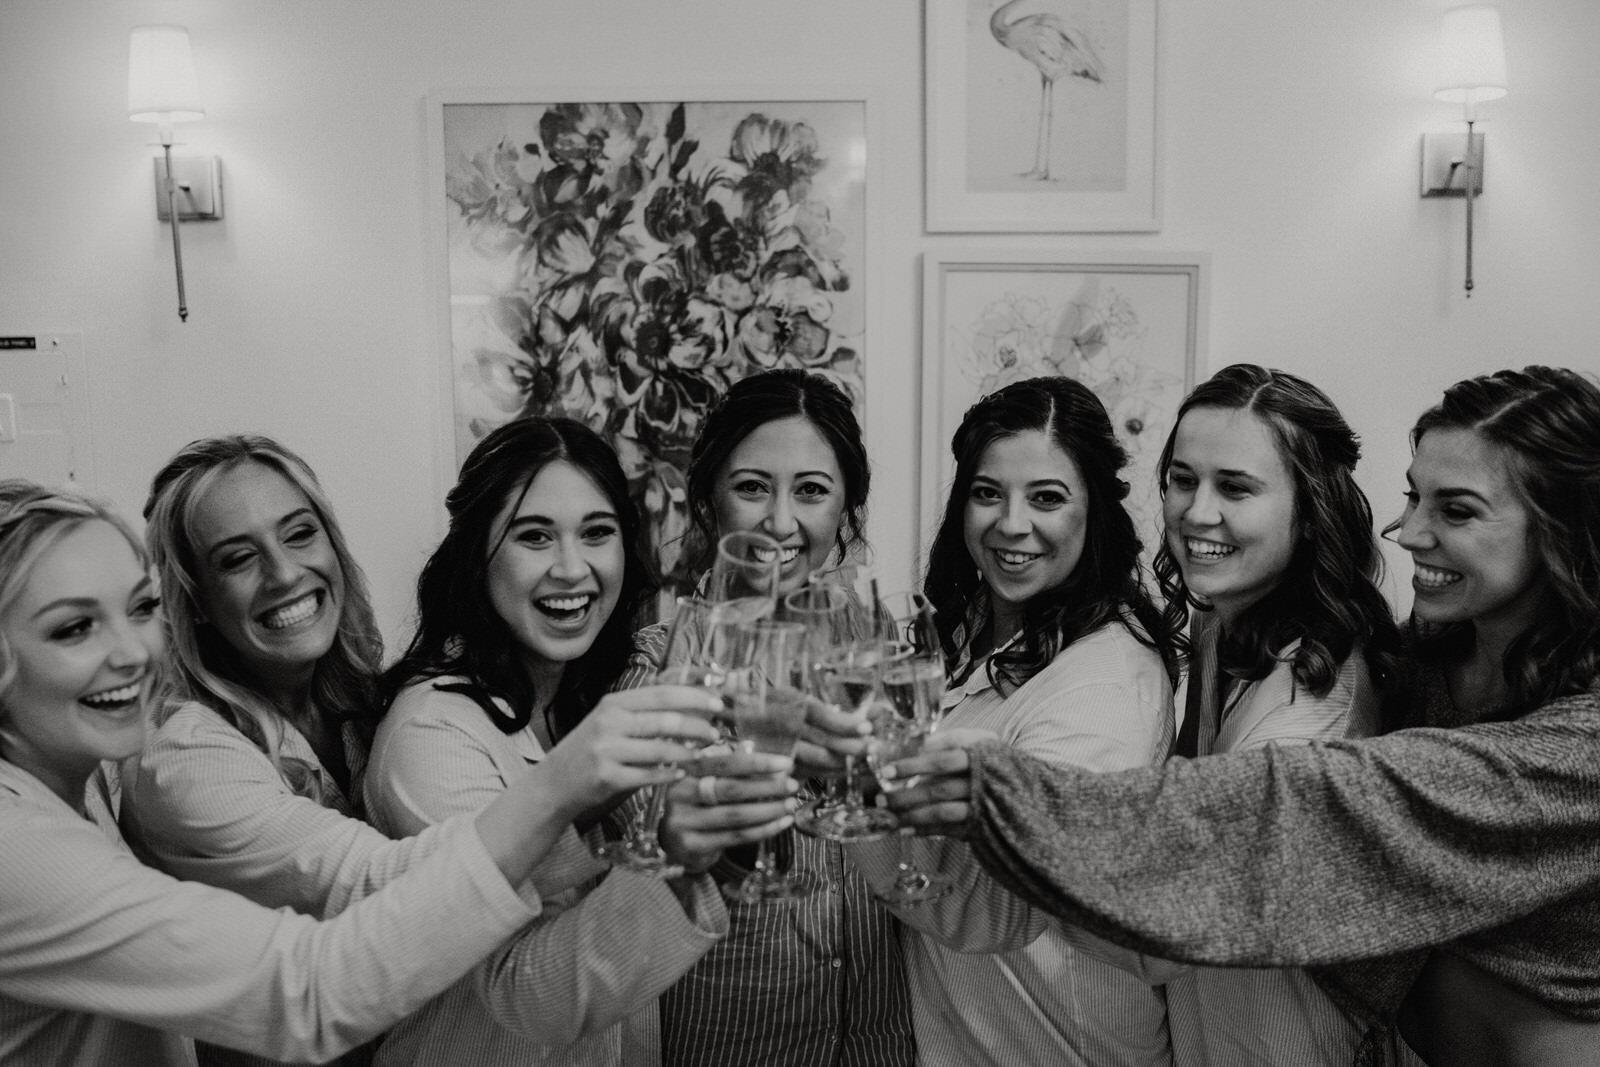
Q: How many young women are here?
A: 7